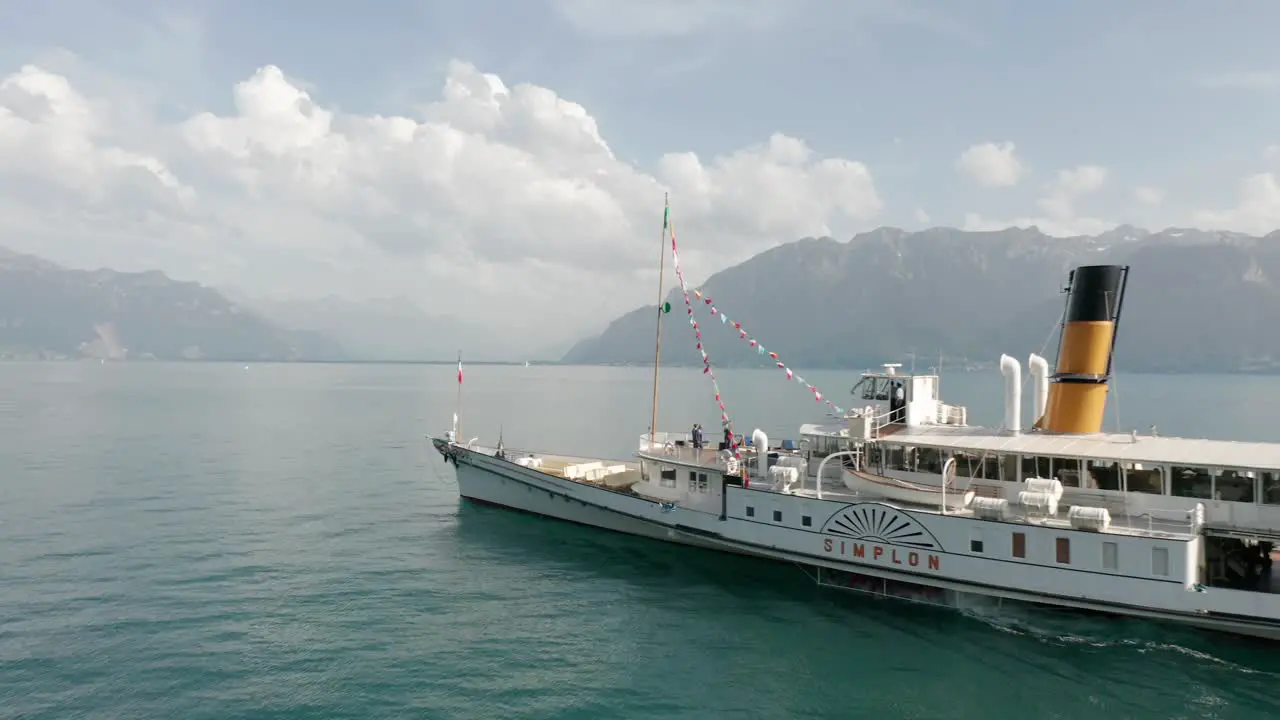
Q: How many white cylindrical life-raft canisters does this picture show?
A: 6